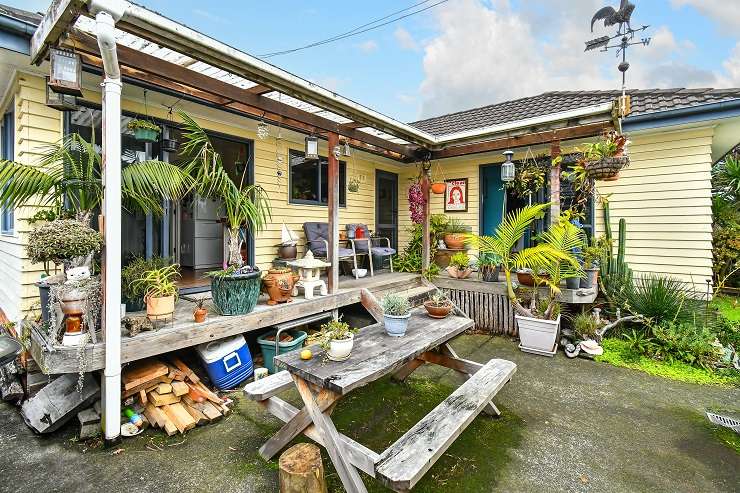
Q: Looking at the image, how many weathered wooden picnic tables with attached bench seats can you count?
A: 1